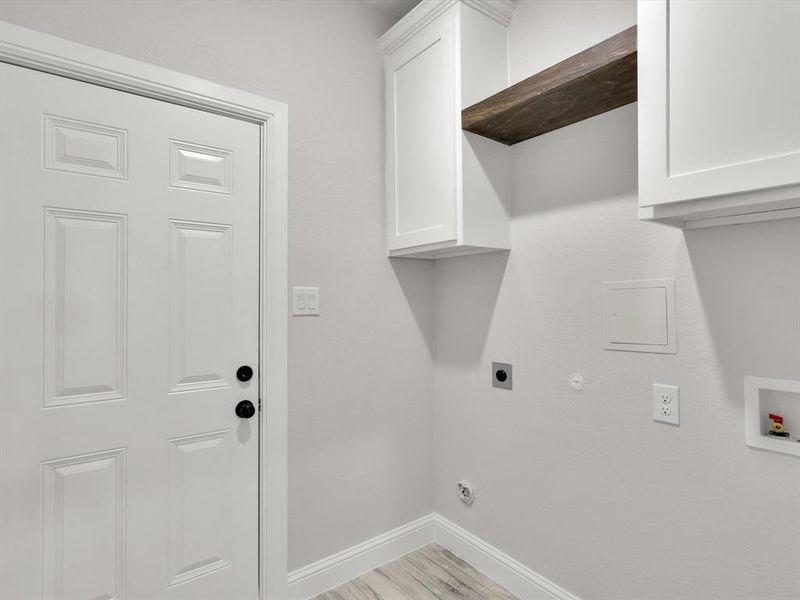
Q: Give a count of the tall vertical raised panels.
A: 4